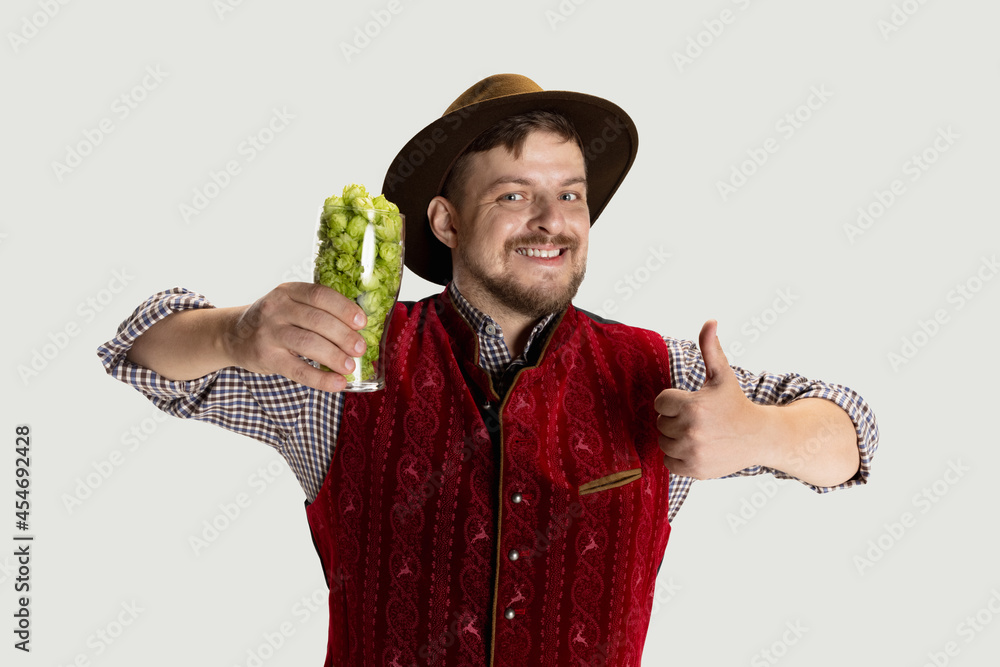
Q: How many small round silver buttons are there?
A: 3